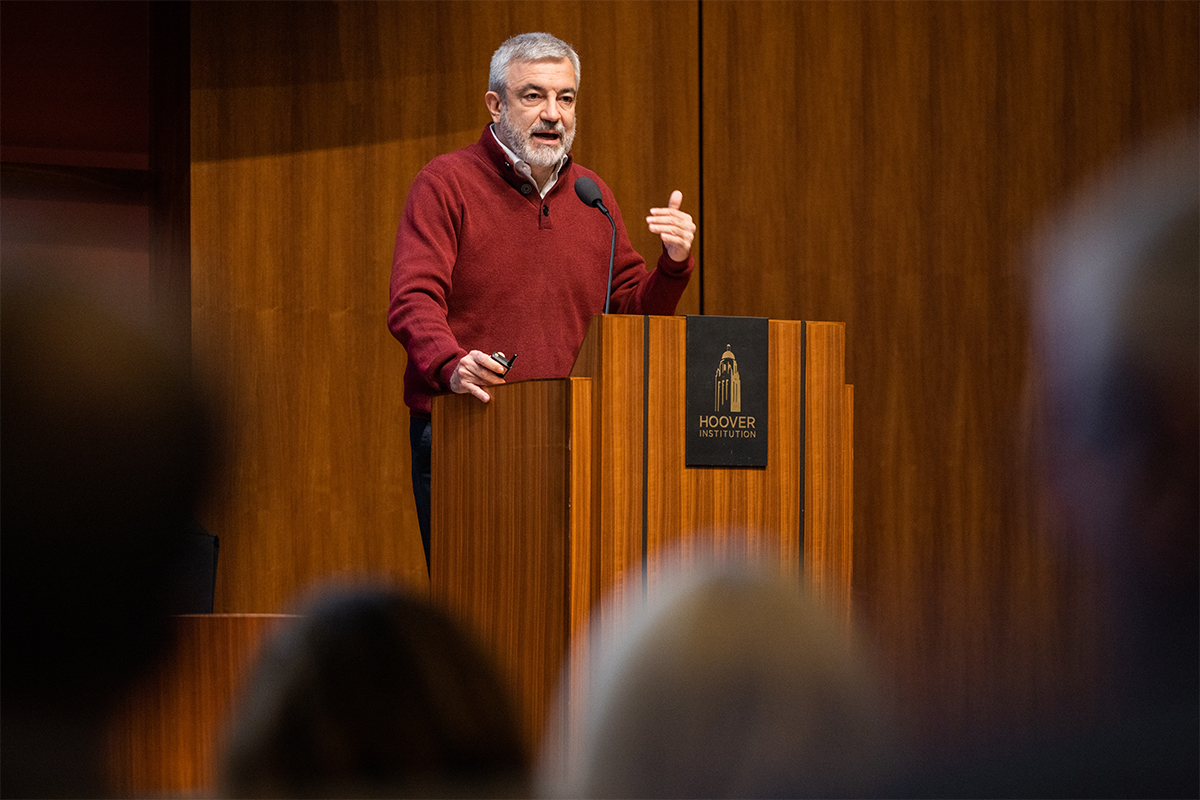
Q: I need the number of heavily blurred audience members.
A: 4